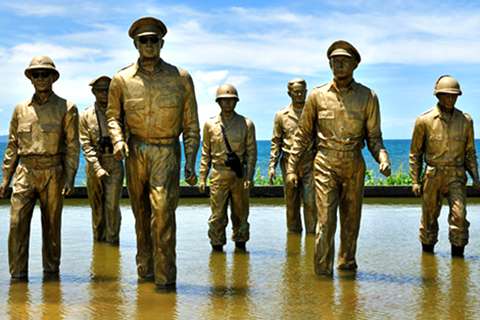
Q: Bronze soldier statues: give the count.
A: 7